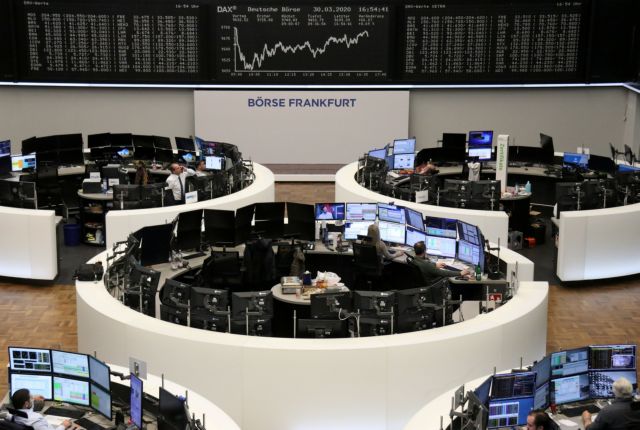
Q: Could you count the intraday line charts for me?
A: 1